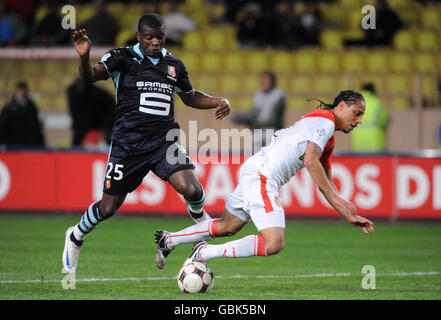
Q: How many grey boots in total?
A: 2